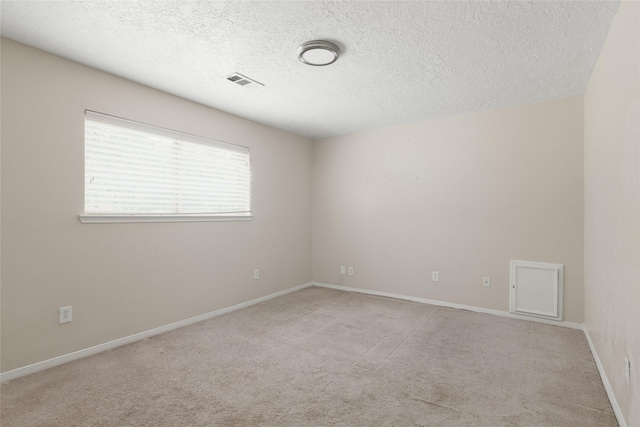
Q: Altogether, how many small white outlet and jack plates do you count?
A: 7